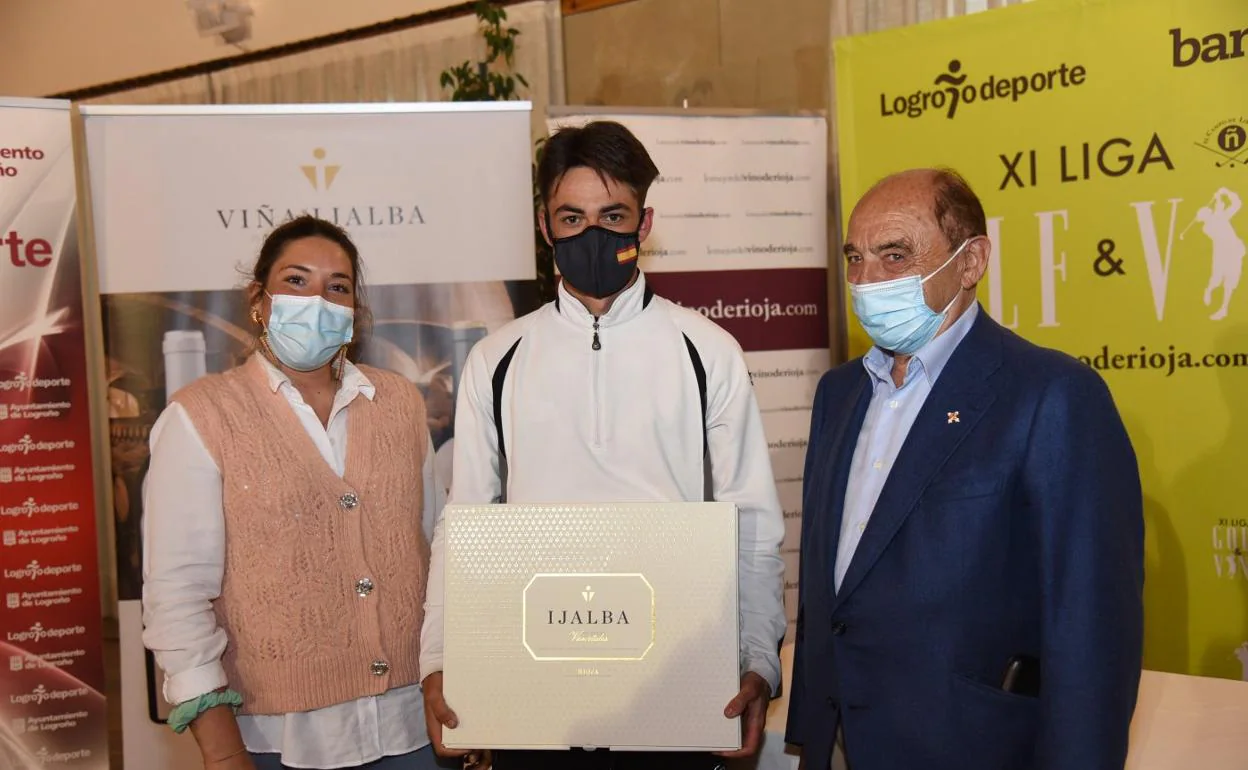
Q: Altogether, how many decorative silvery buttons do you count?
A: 3